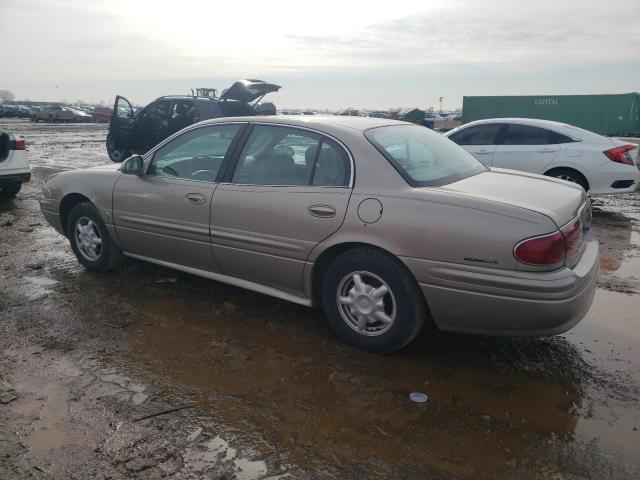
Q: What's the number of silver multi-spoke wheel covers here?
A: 2